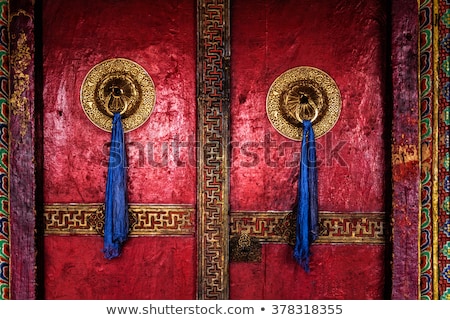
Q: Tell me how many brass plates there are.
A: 2